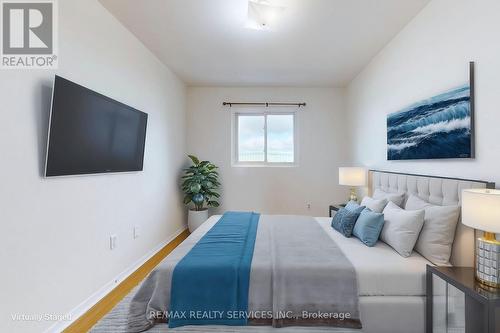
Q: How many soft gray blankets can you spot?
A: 1